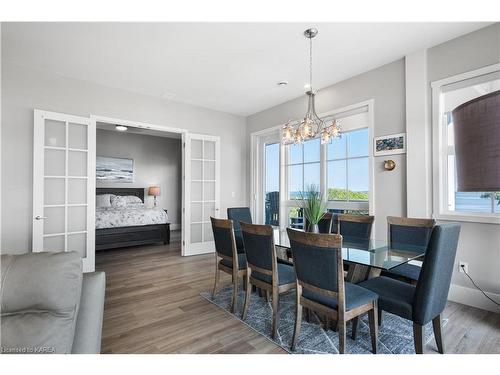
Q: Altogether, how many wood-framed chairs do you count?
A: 6